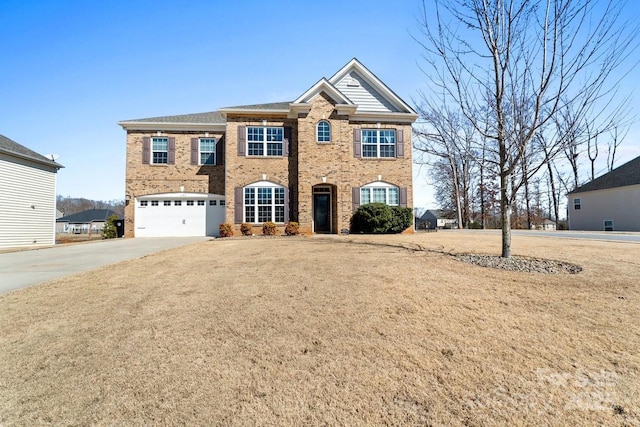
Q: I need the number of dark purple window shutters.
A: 12